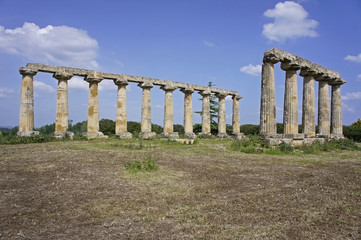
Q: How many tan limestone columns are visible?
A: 15